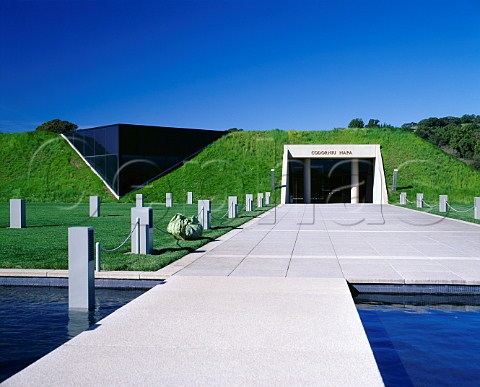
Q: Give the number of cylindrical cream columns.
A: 2